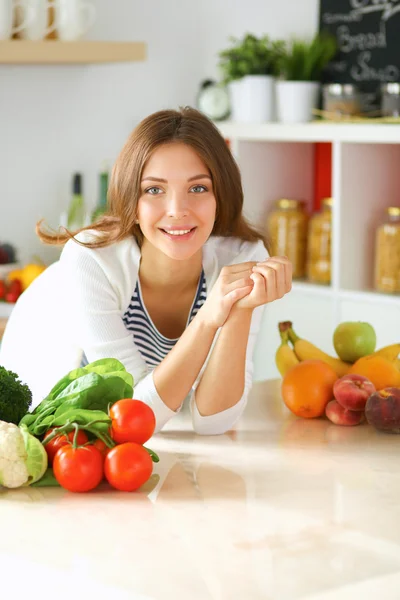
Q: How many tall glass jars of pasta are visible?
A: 3